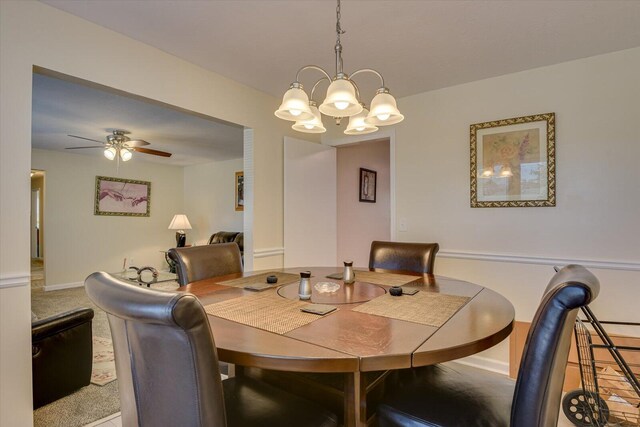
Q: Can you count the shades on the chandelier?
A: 5